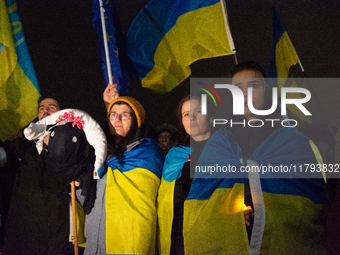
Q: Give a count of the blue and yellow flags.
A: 6